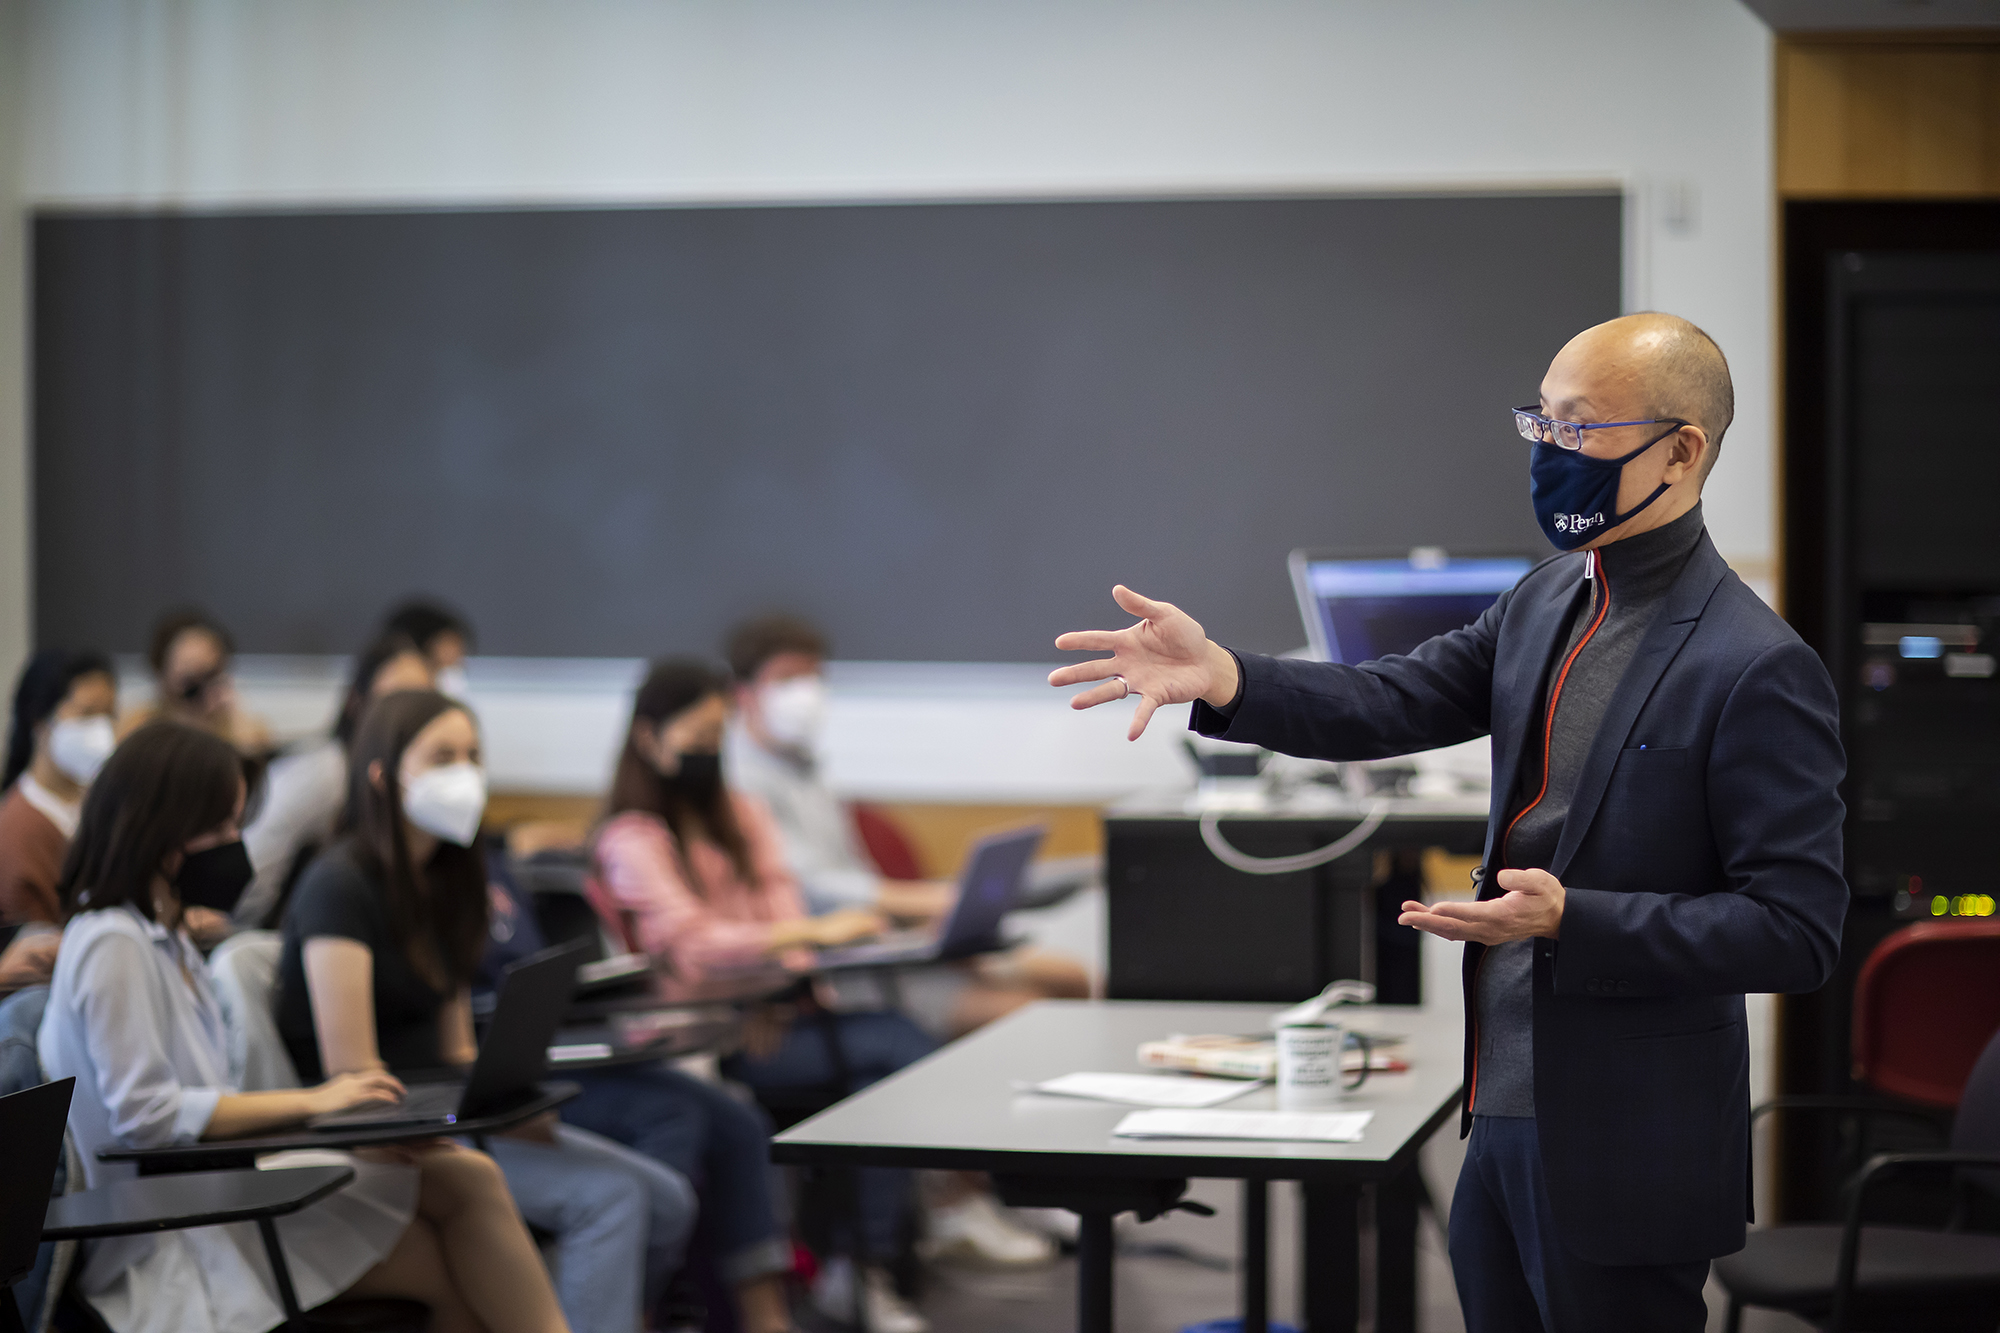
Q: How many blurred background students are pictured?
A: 8